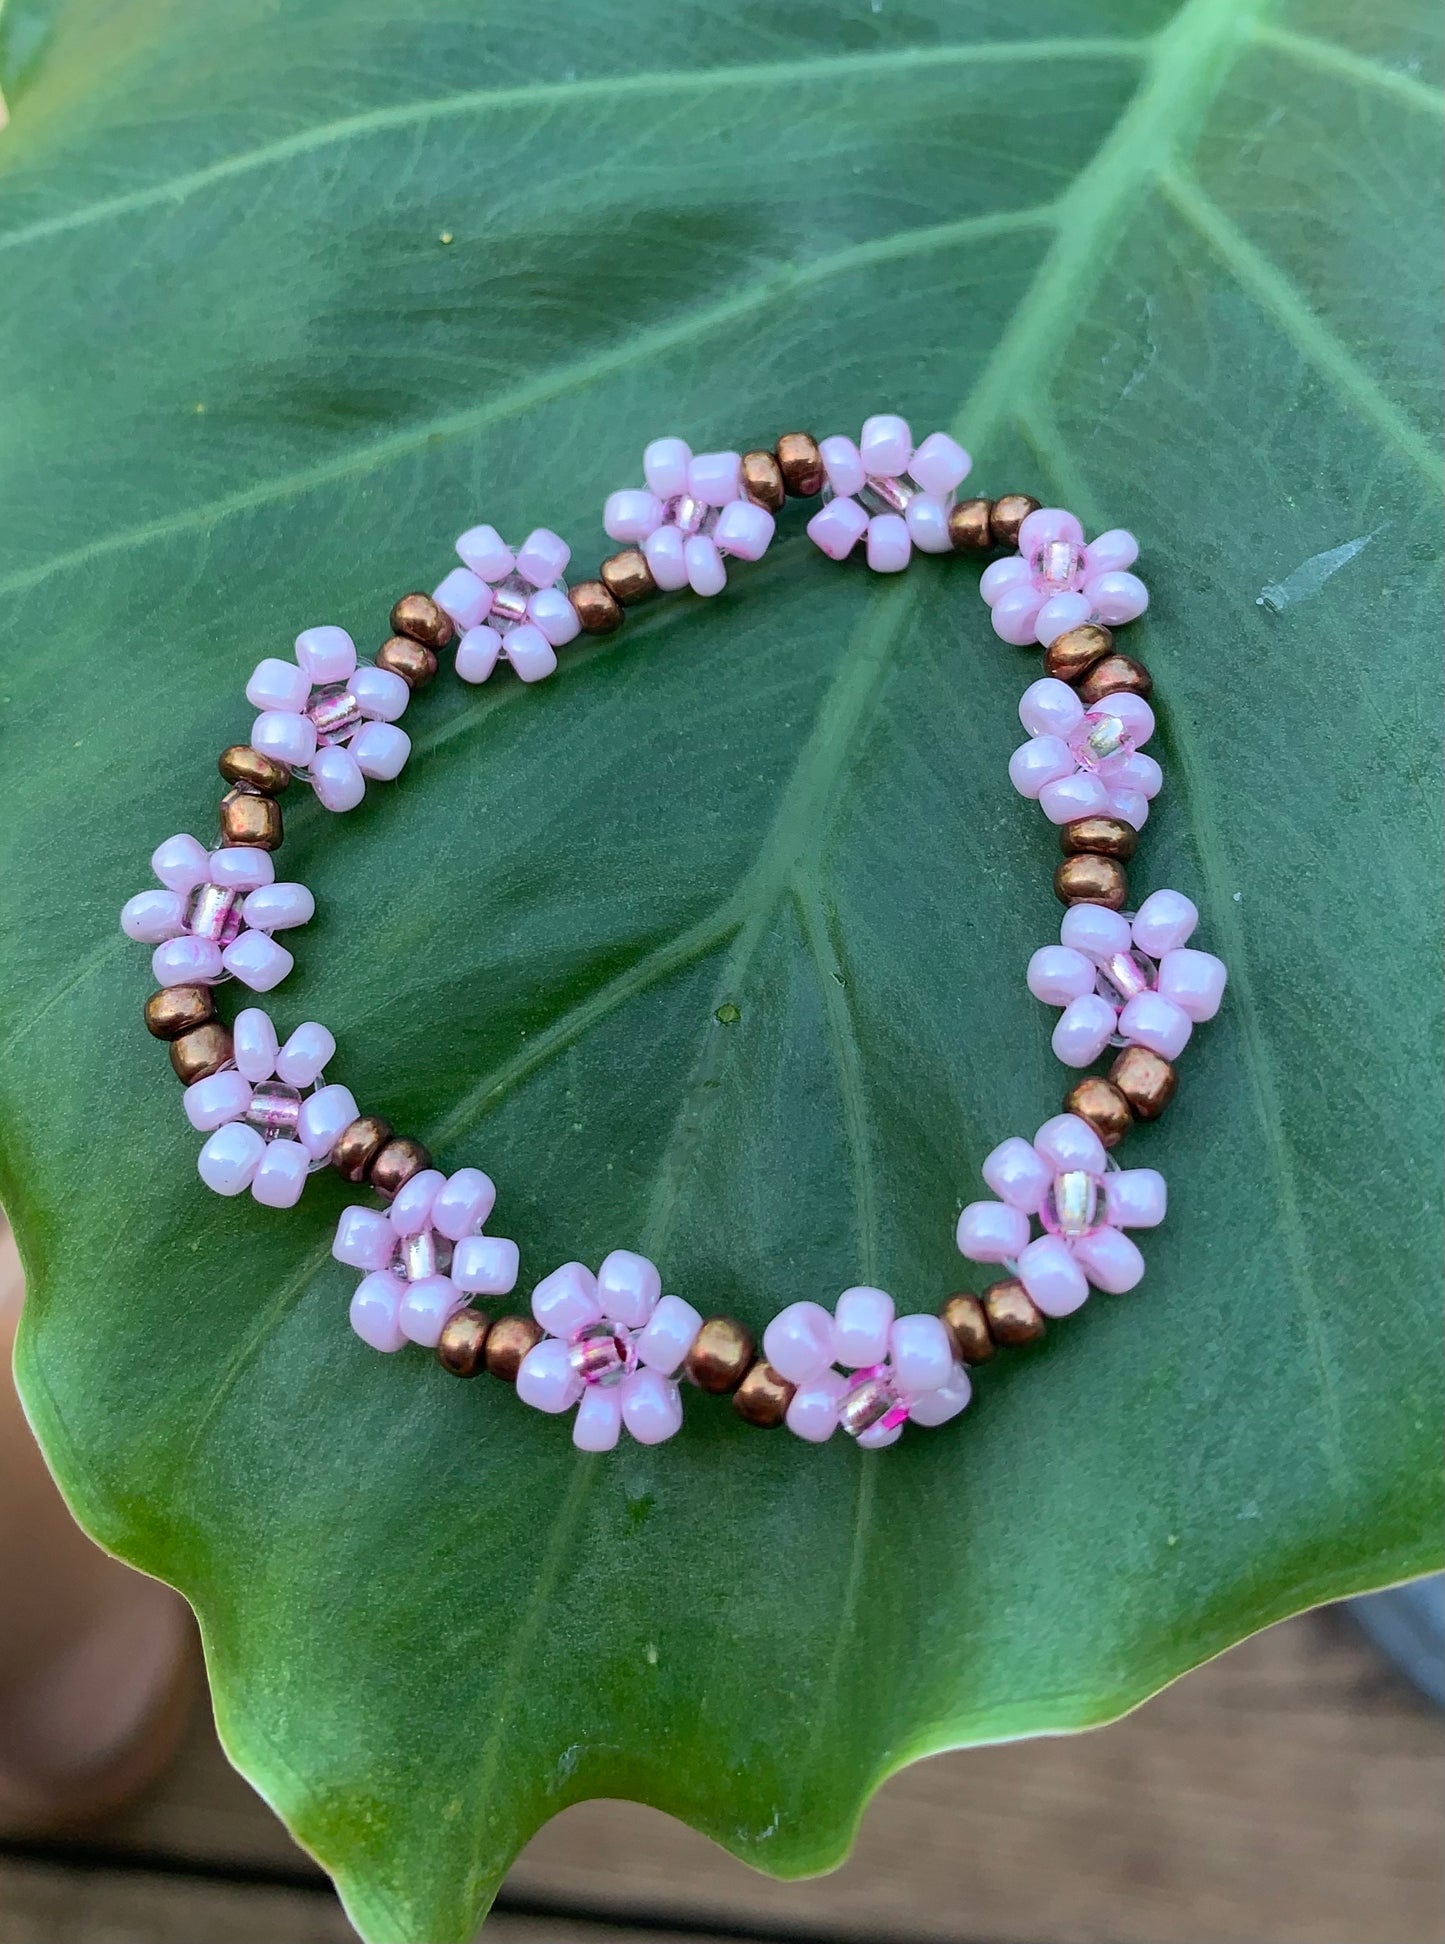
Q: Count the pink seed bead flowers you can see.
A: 13